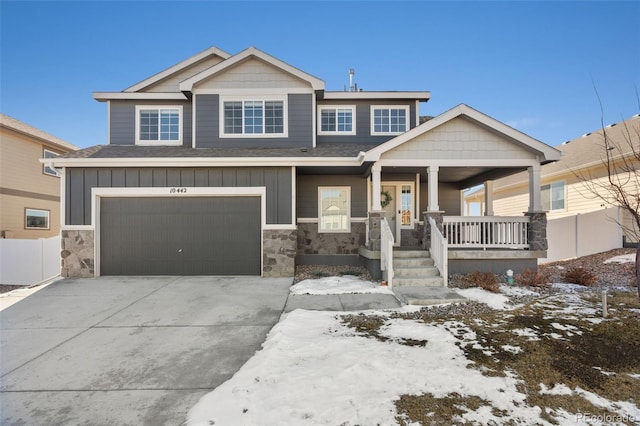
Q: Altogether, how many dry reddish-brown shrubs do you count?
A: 3